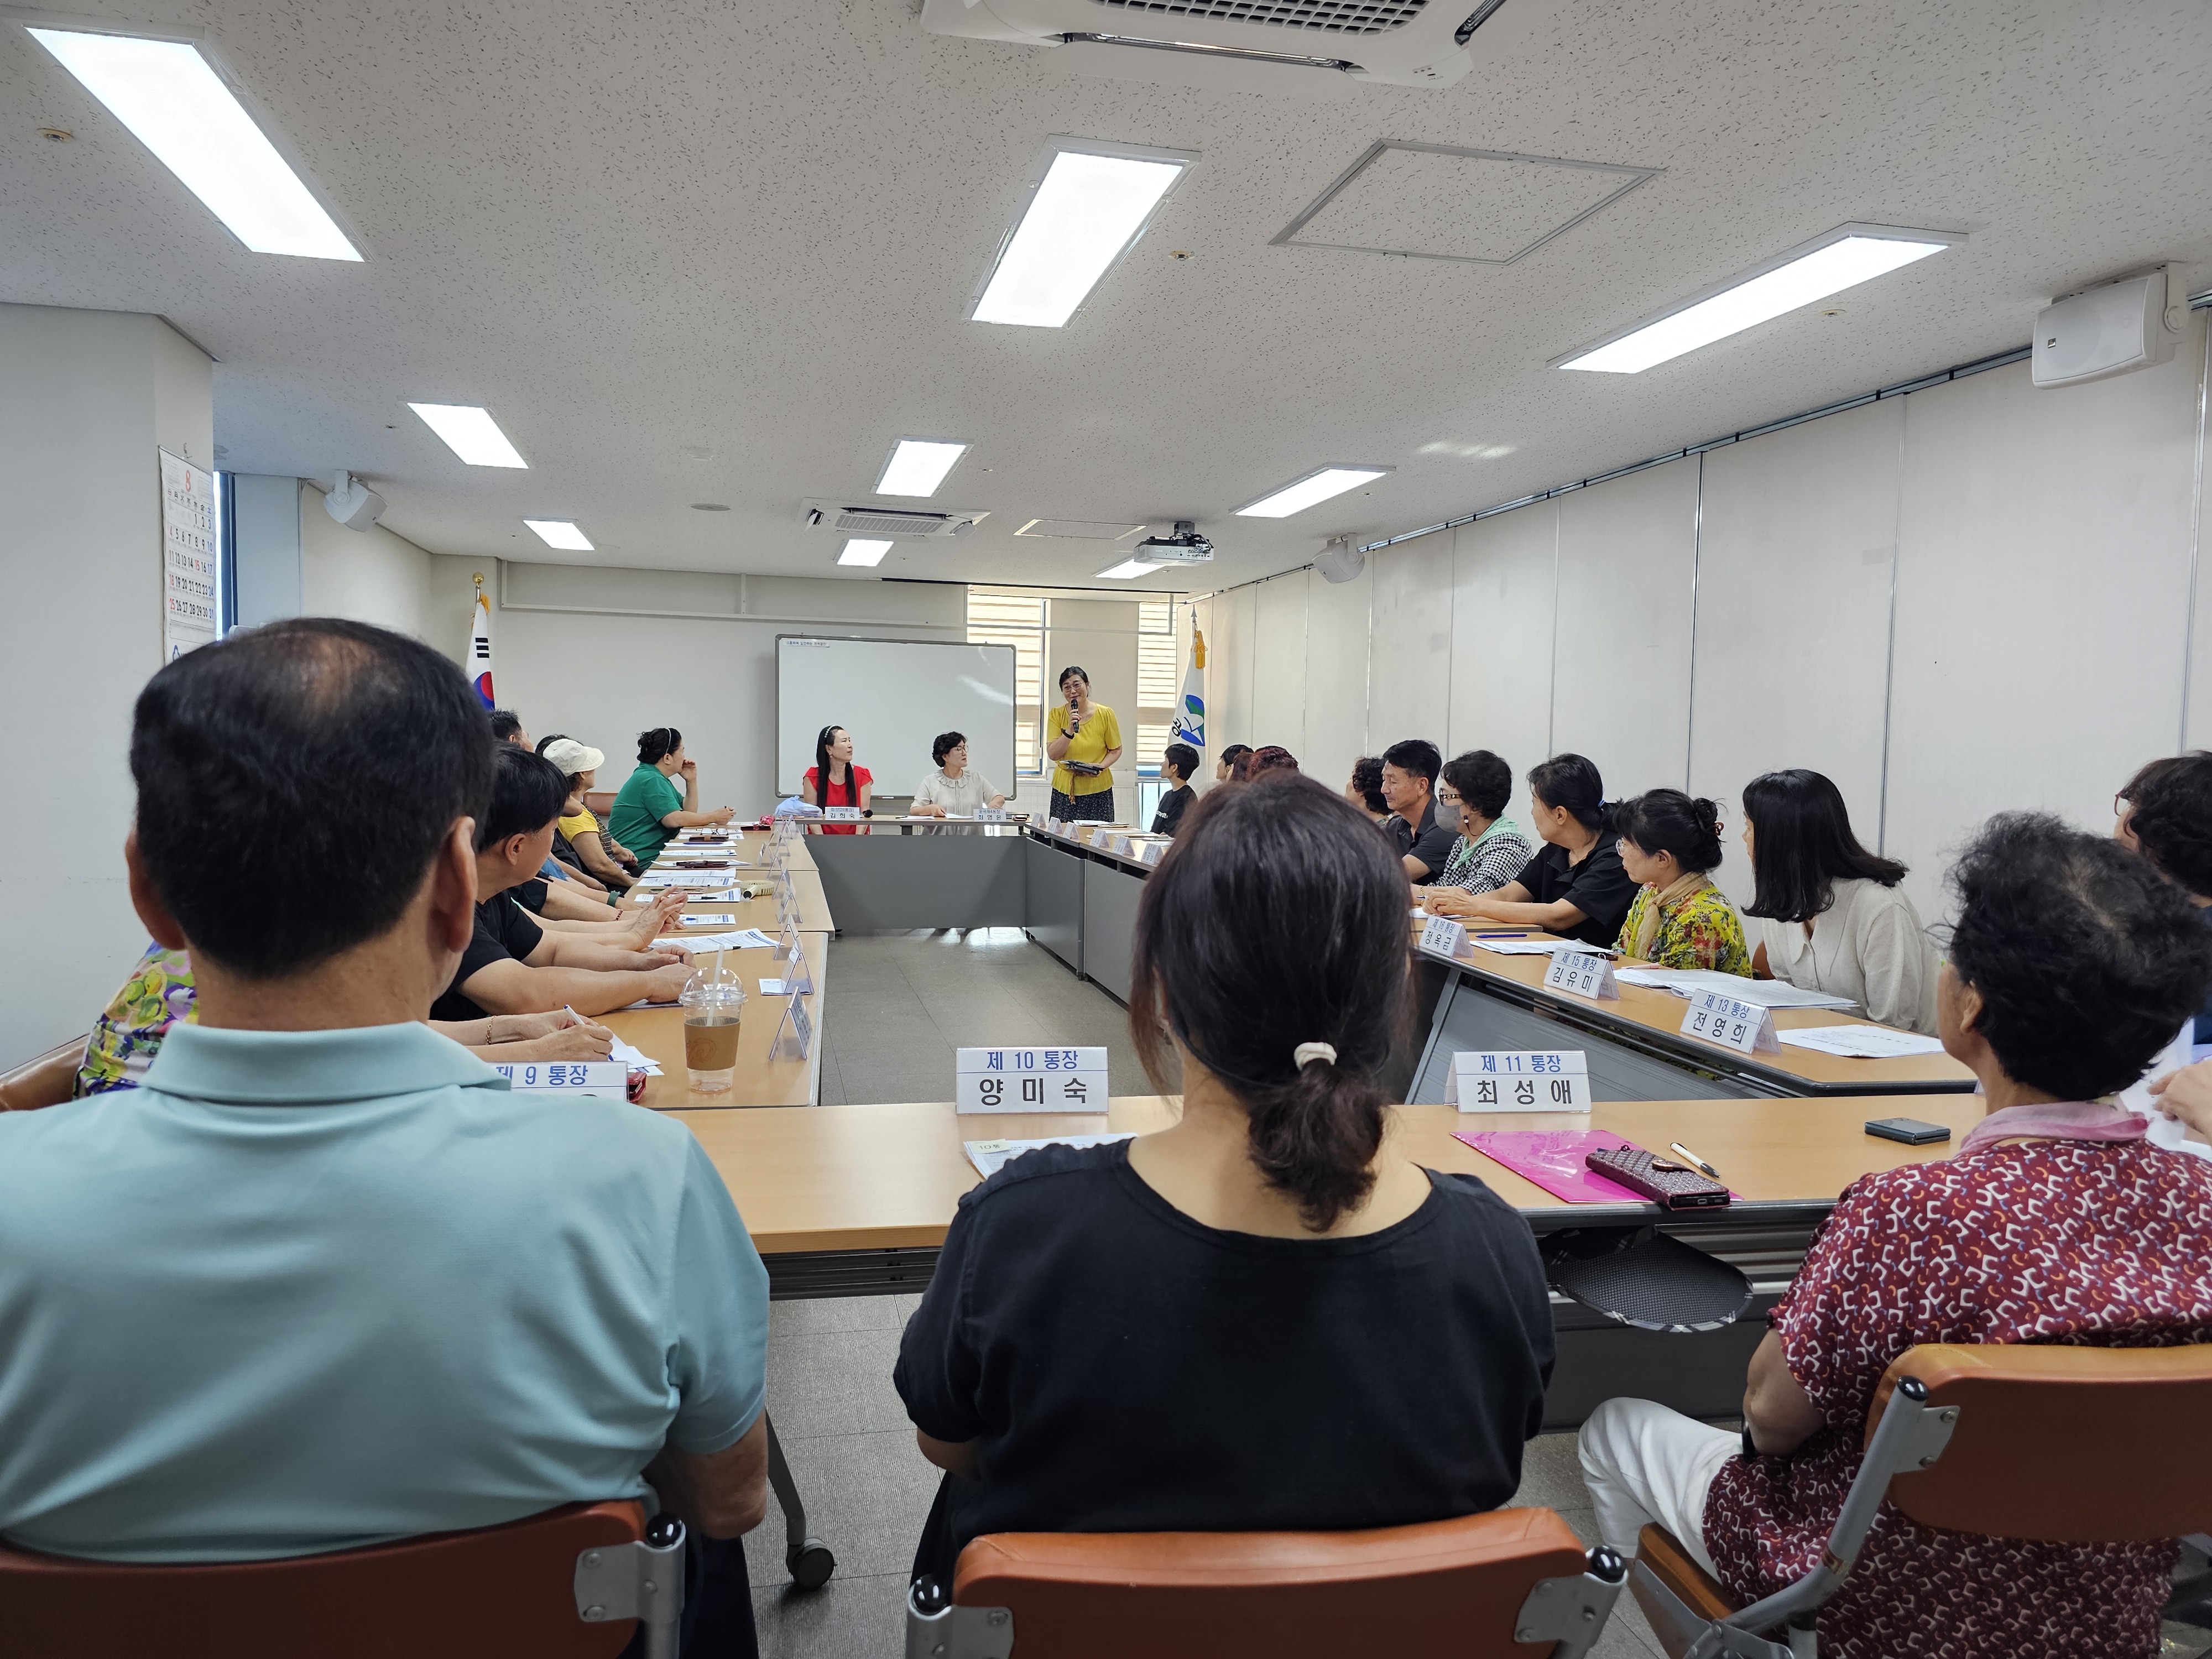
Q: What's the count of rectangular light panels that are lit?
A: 9